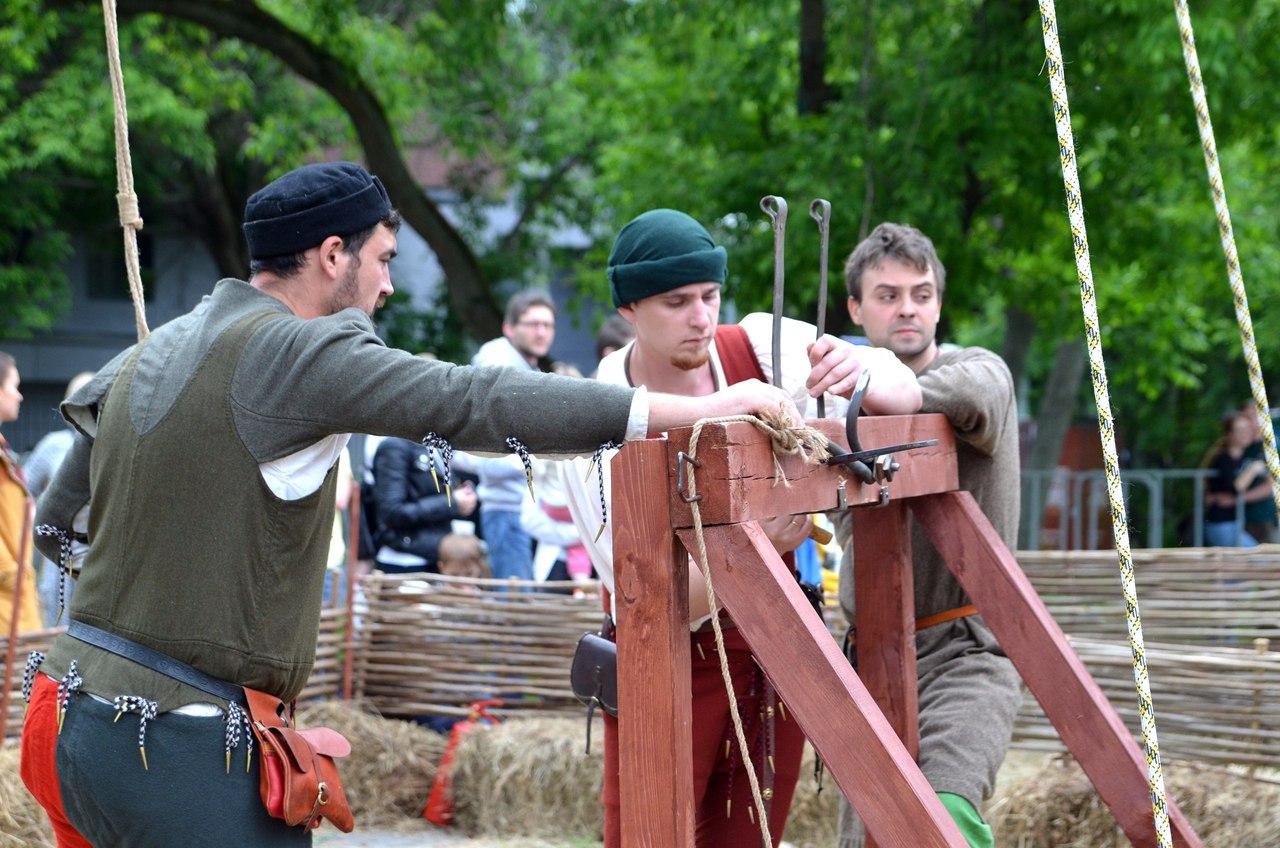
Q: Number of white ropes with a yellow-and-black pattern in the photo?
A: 2